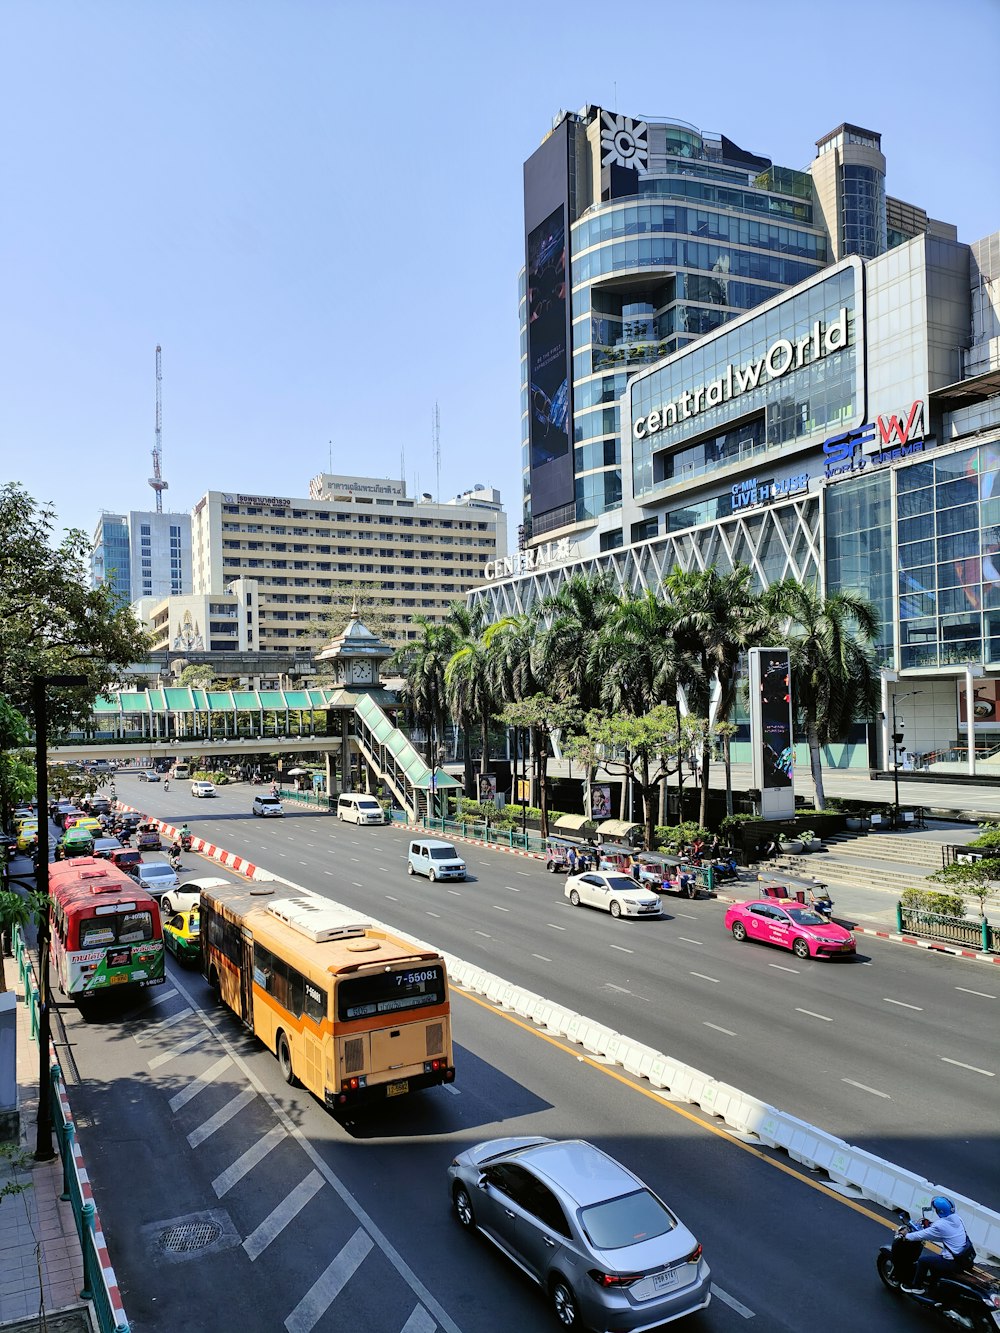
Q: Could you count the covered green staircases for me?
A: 1